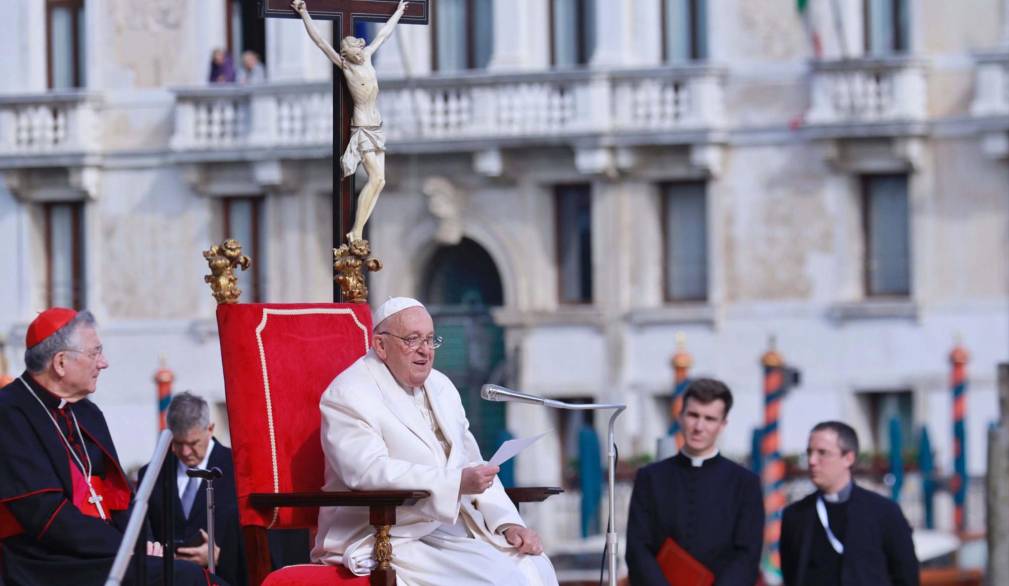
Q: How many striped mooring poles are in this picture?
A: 4